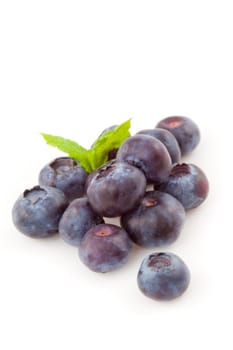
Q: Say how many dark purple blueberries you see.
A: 12